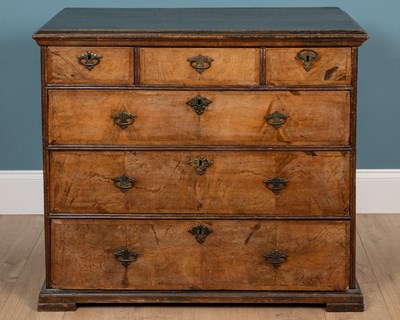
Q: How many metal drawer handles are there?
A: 9